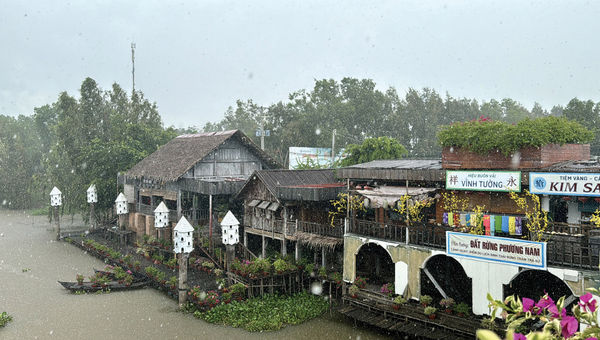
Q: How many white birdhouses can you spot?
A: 6